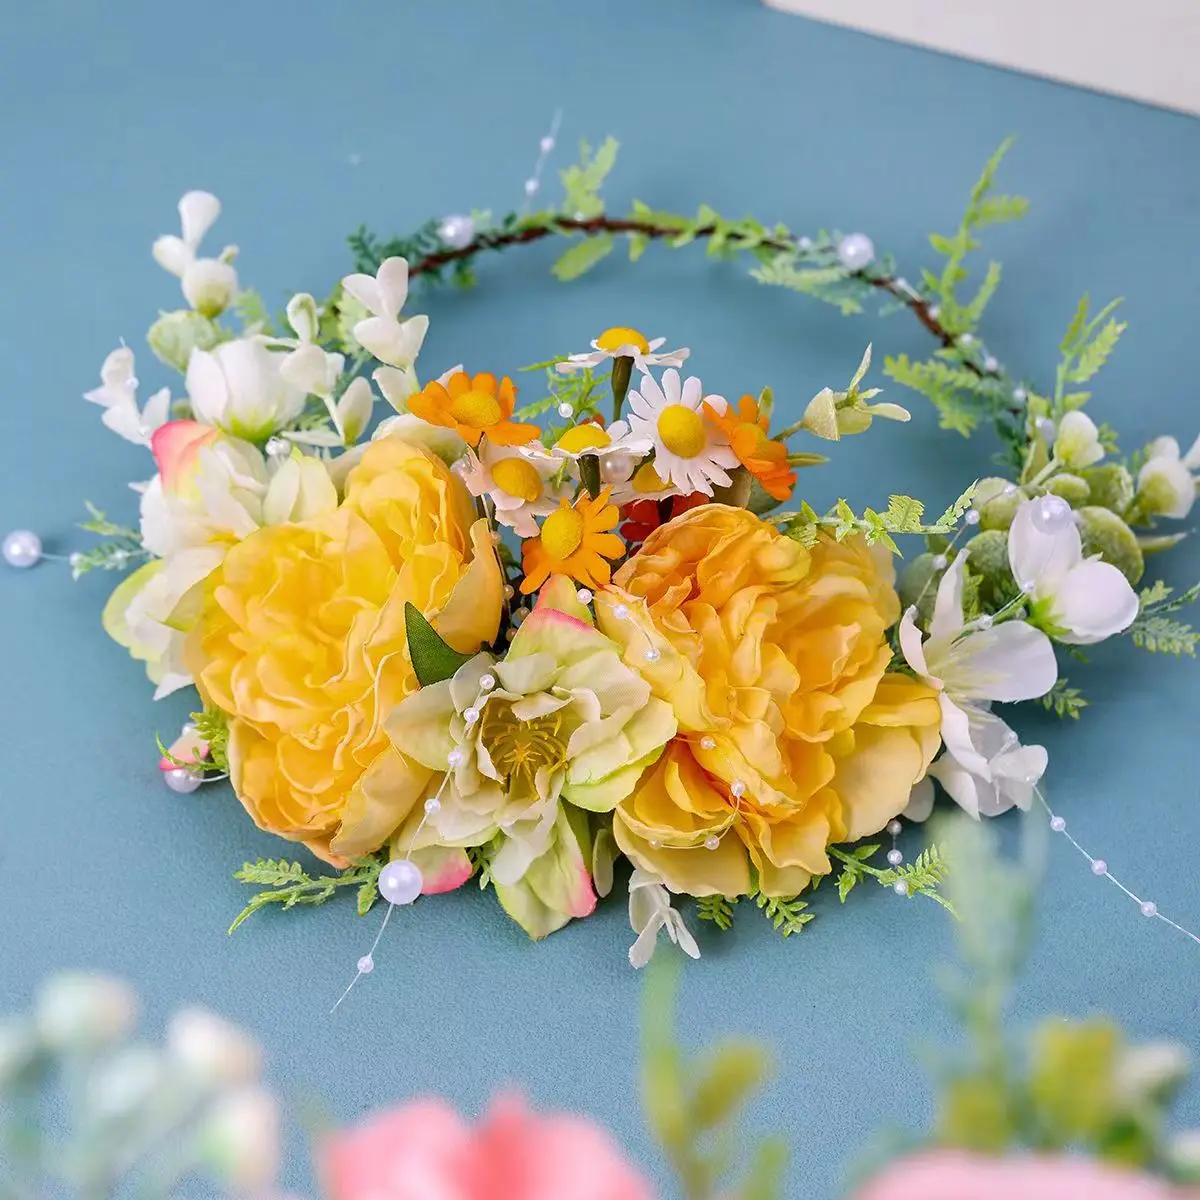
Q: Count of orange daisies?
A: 3